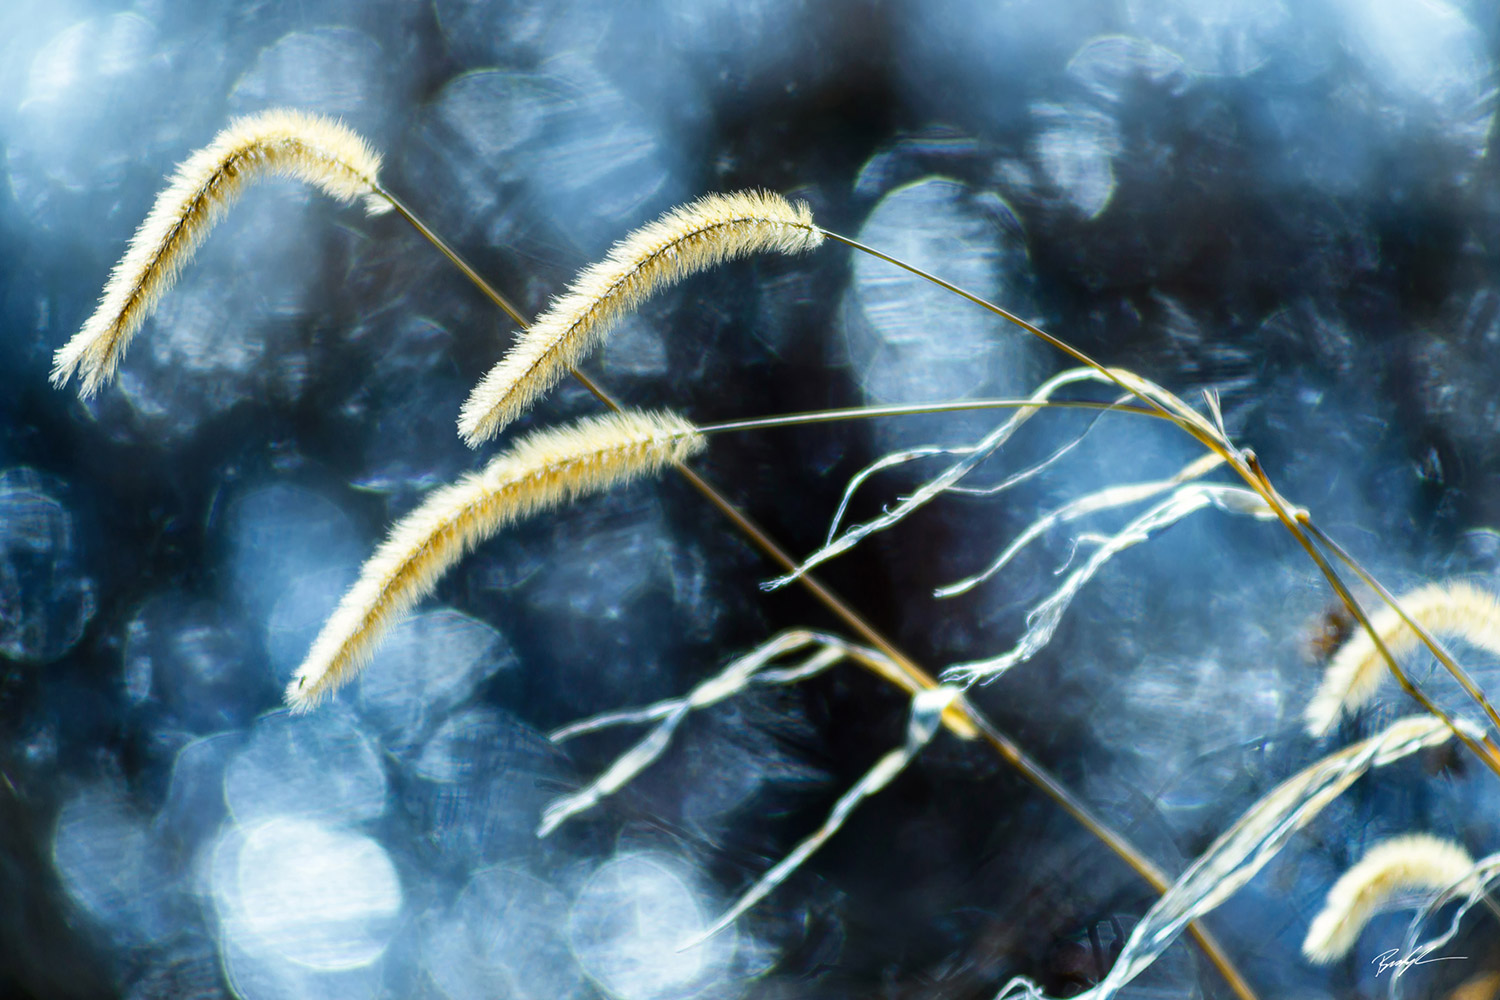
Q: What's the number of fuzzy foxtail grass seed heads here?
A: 5